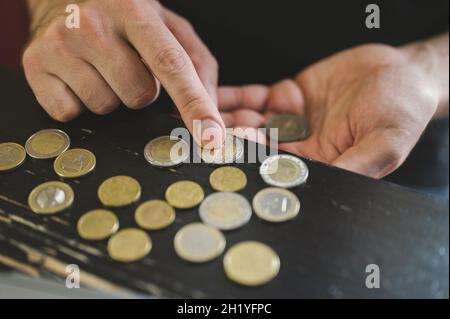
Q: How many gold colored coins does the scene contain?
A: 7